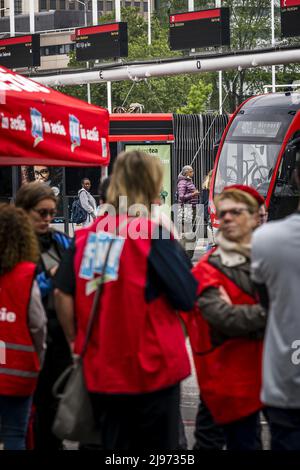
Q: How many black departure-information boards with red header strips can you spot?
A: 4